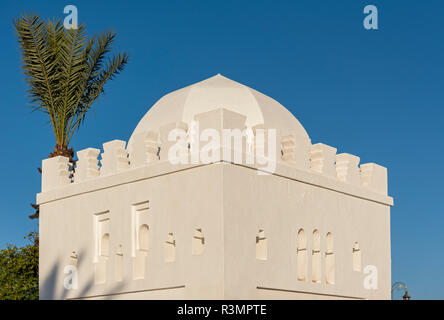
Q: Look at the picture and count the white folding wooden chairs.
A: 0